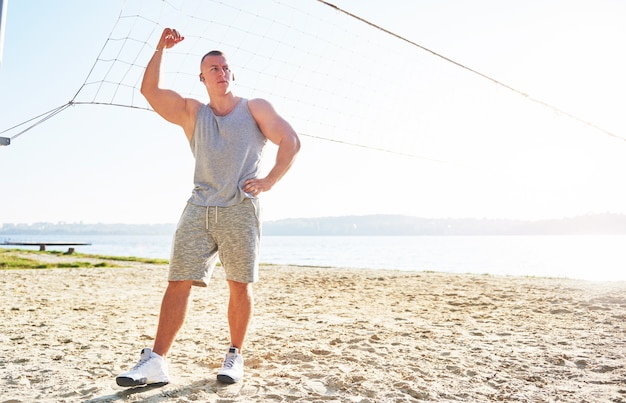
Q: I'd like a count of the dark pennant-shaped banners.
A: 0